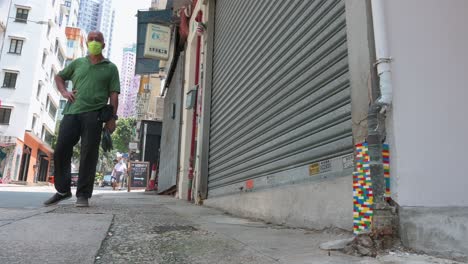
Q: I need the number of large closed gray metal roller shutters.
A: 1